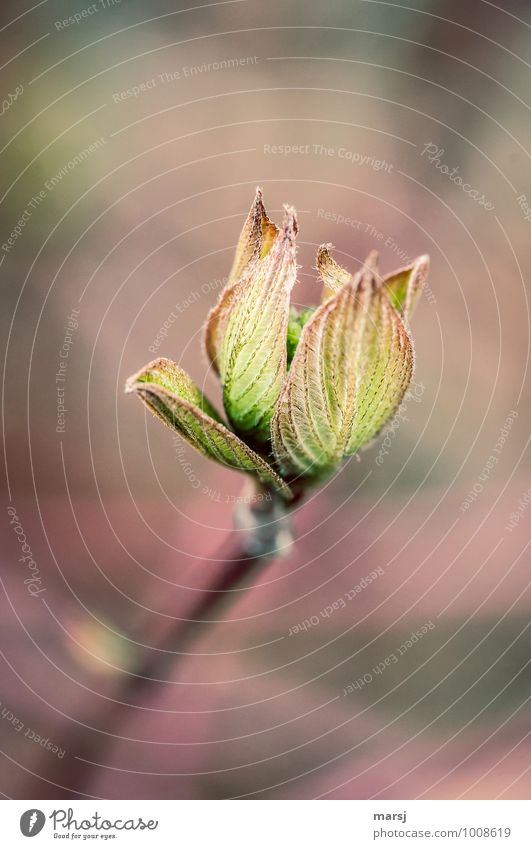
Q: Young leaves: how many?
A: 6